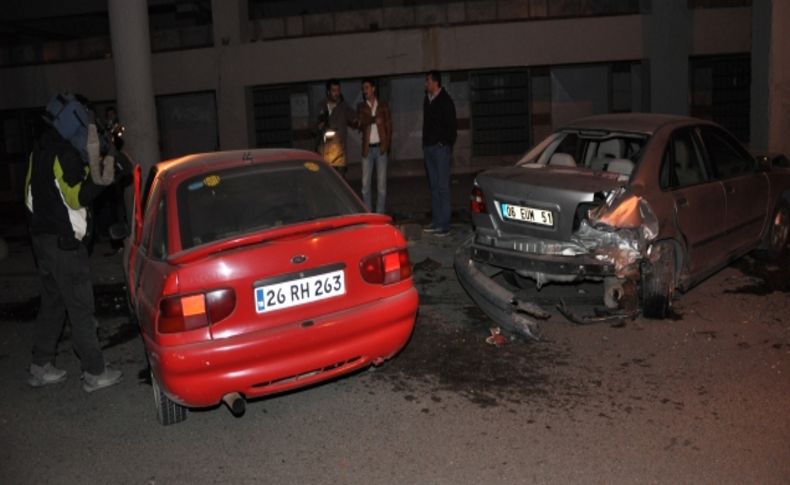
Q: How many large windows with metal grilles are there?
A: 3